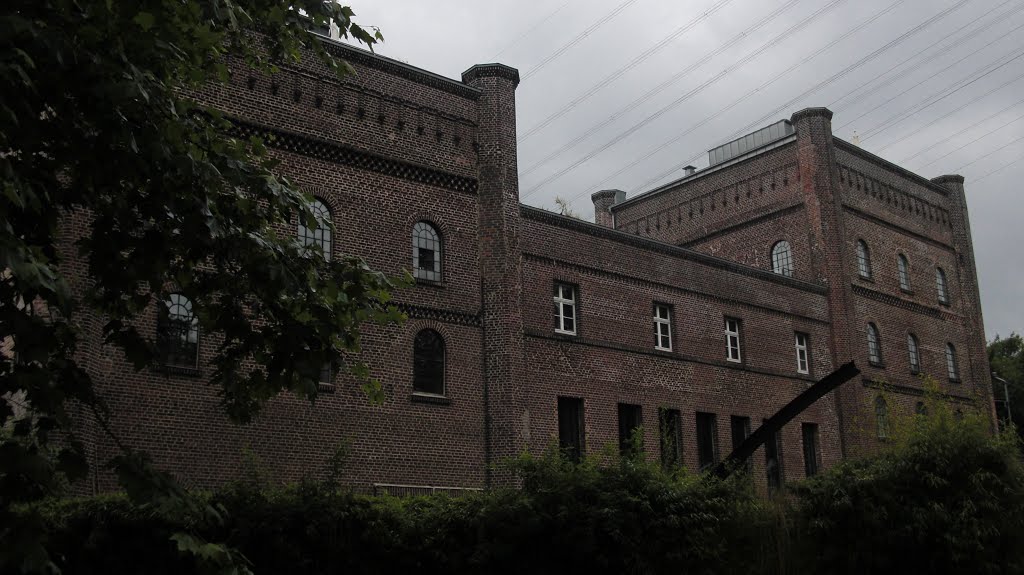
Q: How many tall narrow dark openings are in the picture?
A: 7